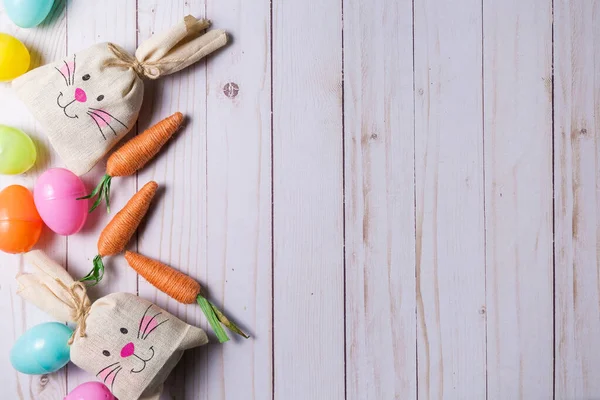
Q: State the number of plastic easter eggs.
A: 7